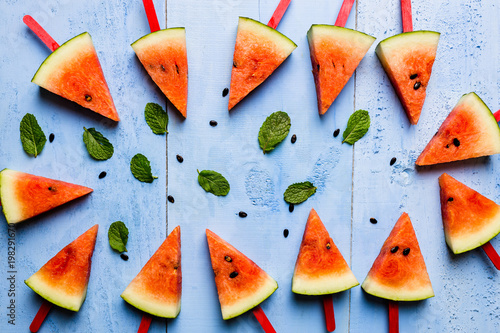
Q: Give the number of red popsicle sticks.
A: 12